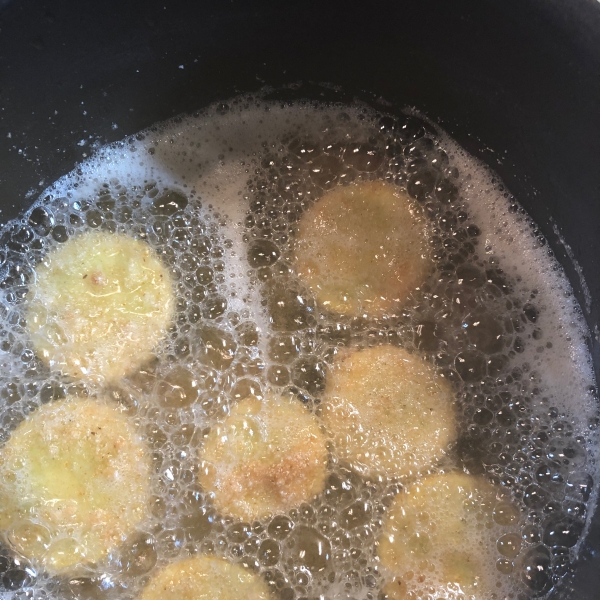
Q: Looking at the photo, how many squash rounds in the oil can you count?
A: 7